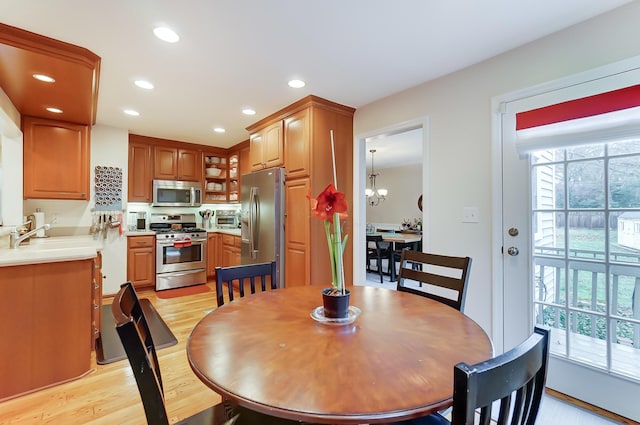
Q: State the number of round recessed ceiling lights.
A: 8